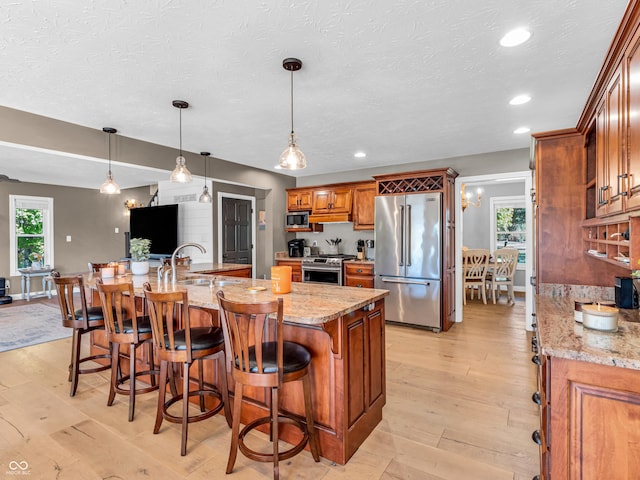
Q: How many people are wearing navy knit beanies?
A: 0